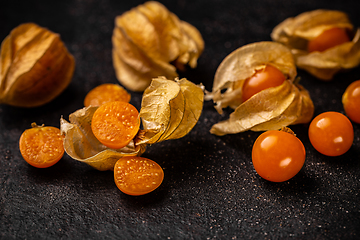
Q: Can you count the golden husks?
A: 5